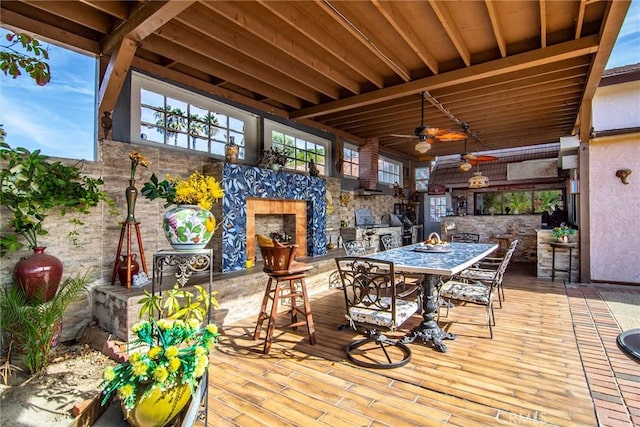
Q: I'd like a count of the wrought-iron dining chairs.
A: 6